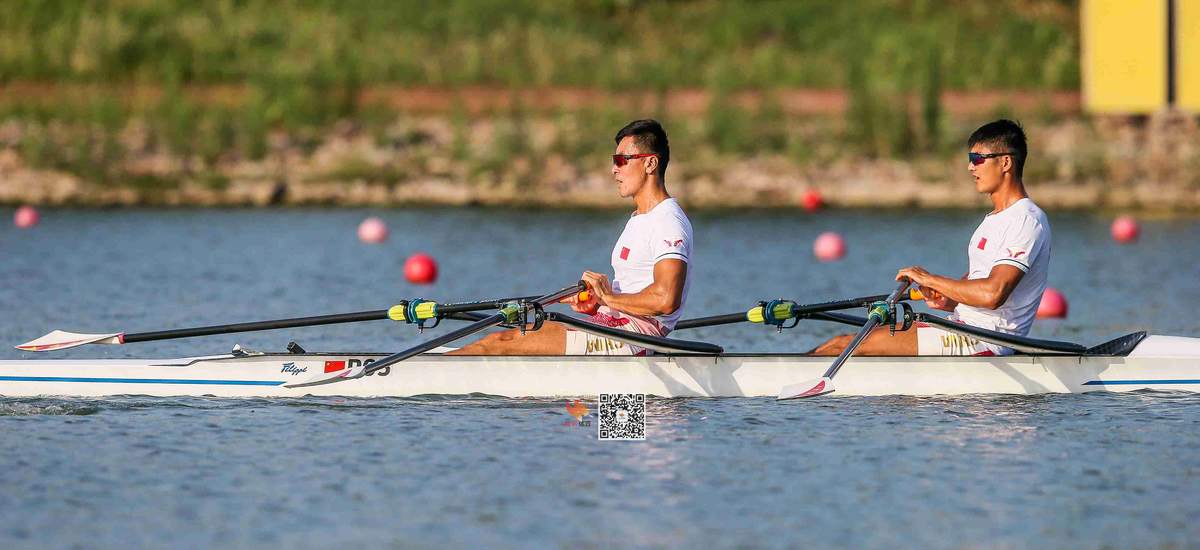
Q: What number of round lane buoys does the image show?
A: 7